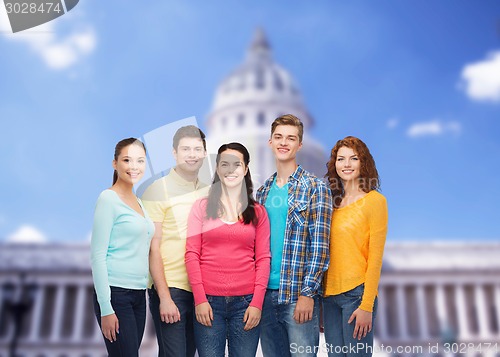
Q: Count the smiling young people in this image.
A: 5